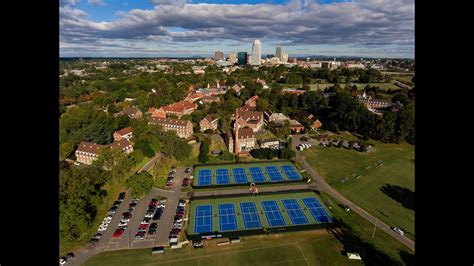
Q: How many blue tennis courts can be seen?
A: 12